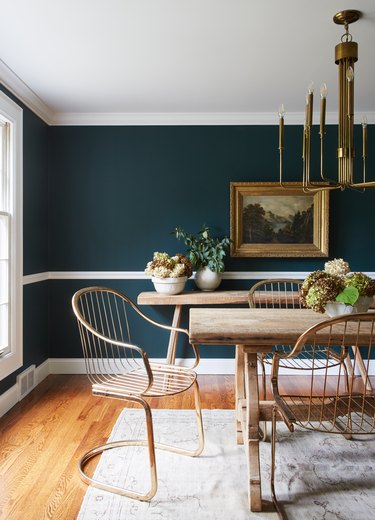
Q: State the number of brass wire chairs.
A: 3